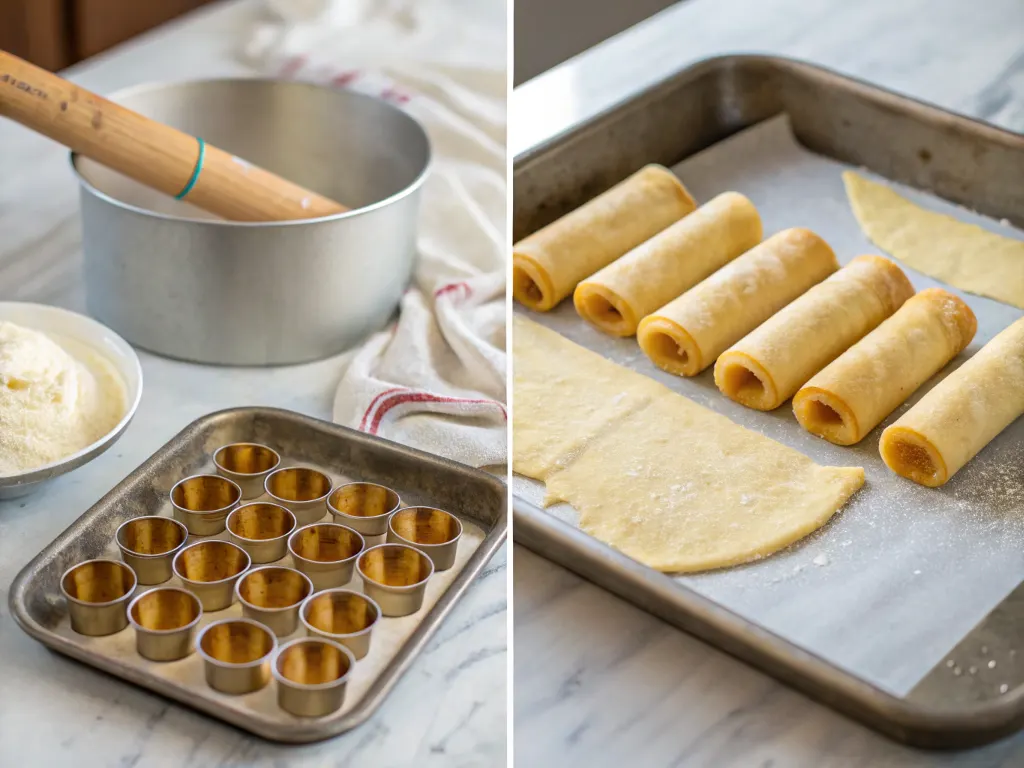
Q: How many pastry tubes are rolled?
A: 6